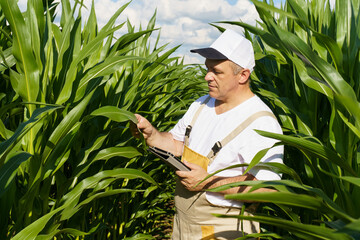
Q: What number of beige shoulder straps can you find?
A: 2